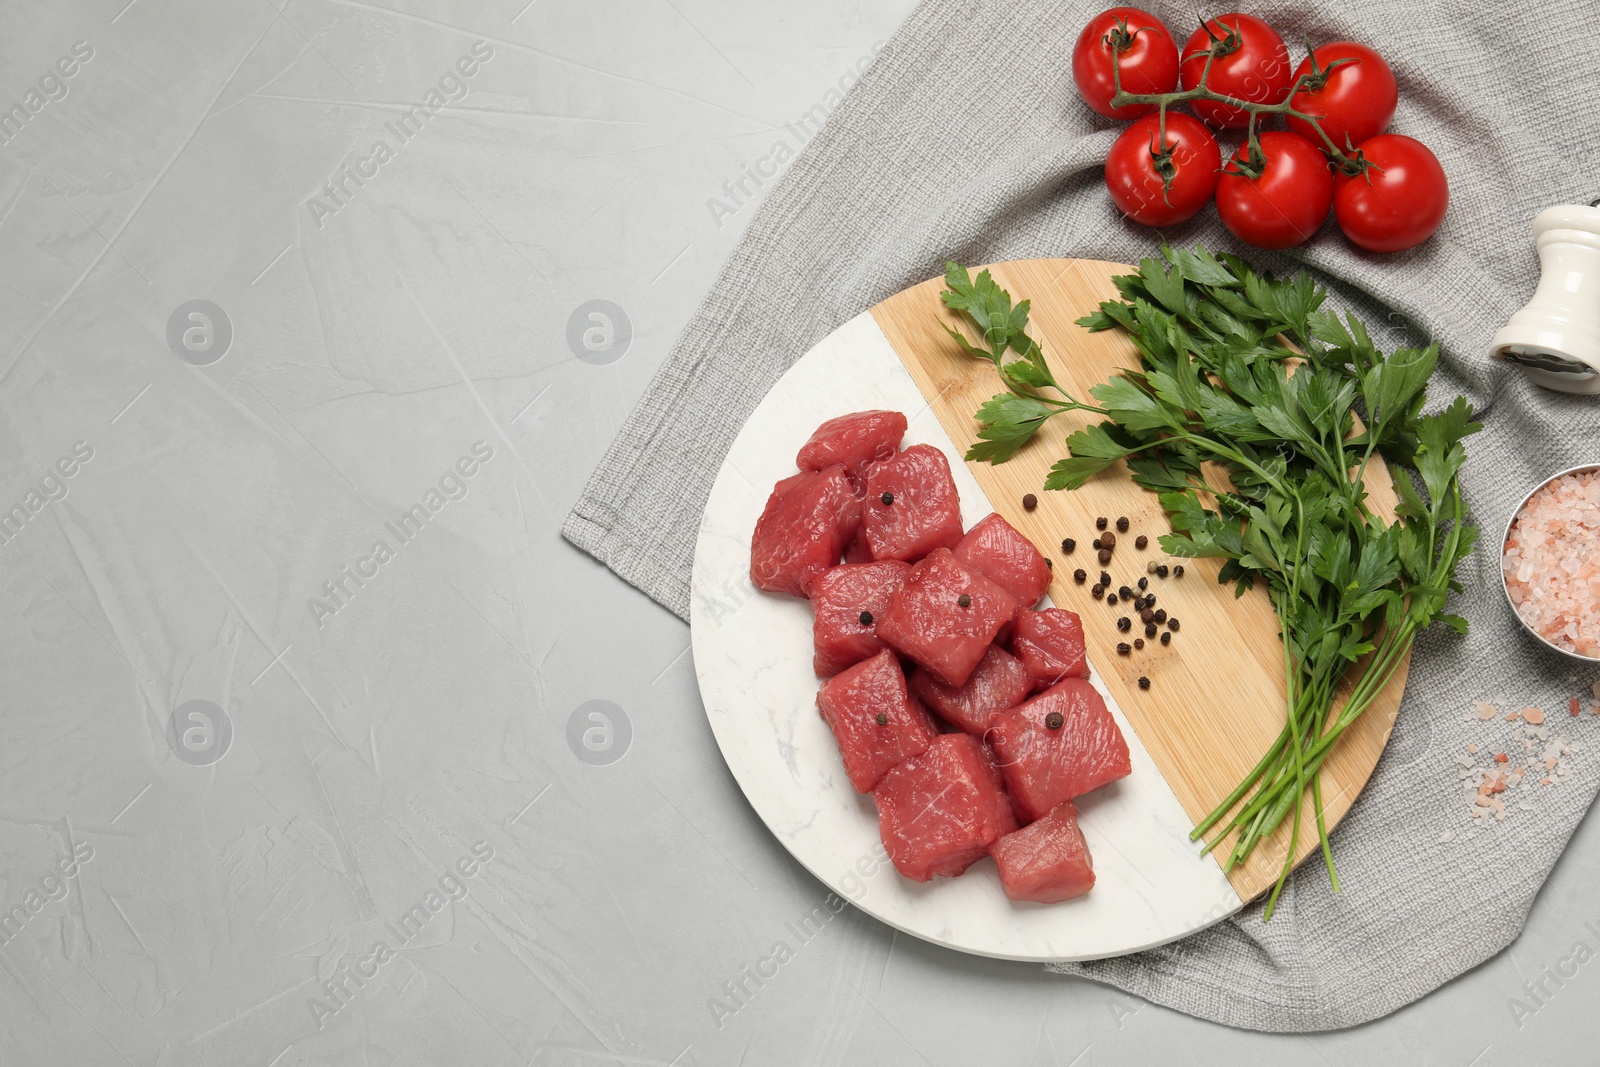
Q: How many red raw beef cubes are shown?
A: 12